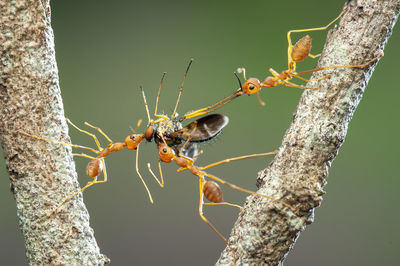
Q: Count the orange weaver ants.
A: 3